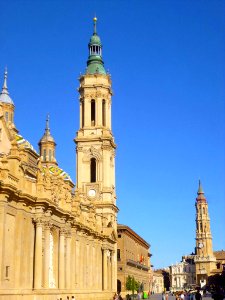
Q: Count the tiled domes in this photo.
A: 2